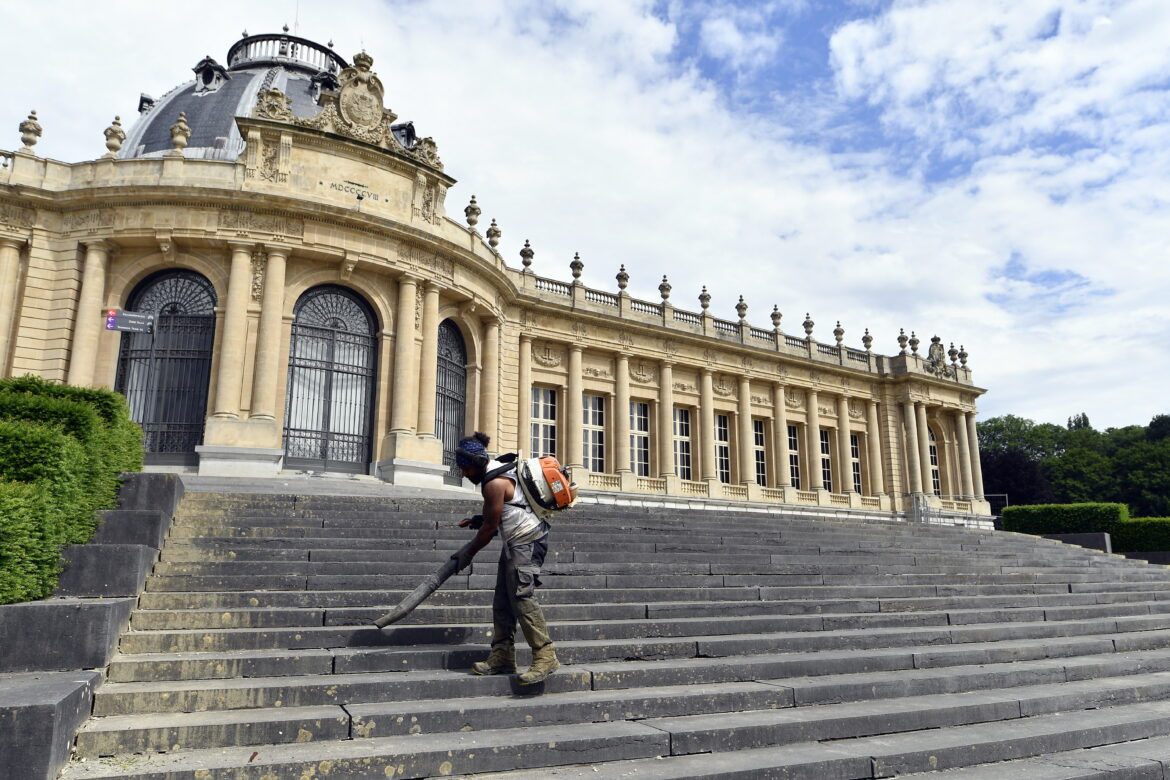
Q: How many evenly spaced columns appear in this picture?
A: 10